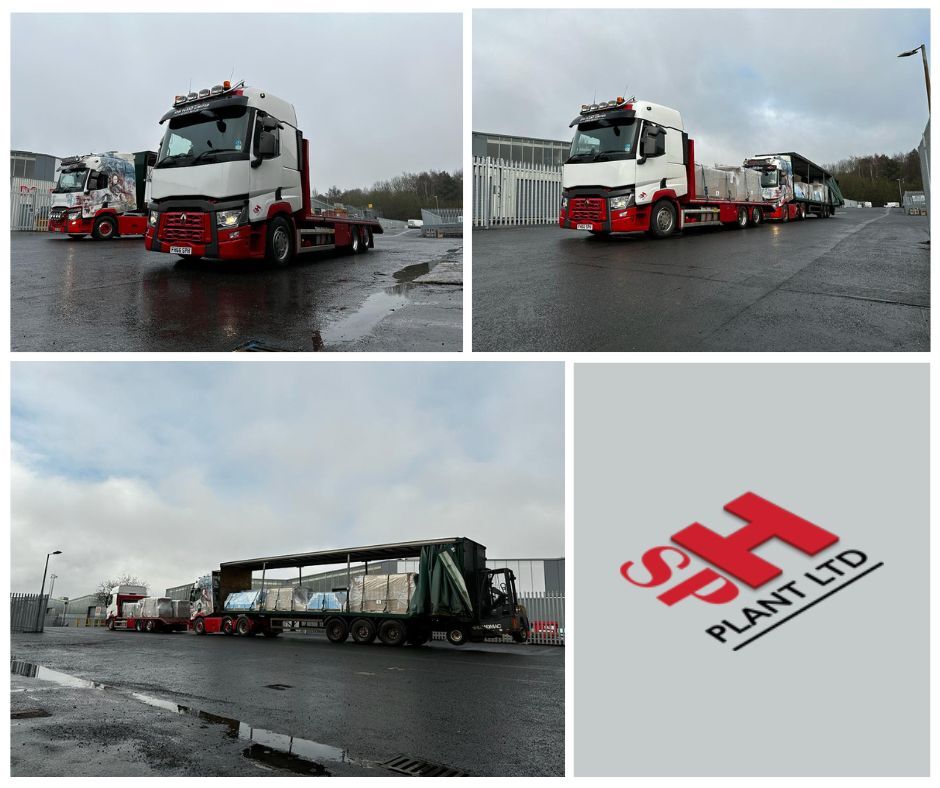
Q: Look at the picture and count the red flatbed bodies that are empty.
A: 1